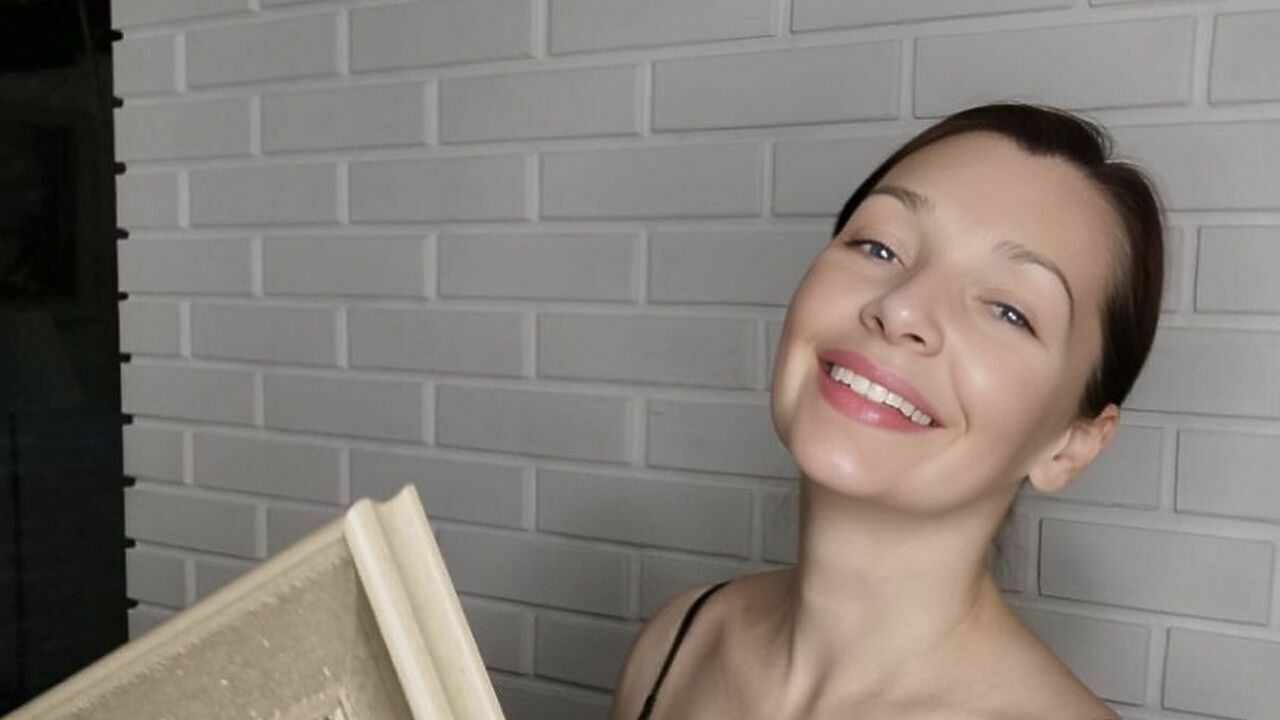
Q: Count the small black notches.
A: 10